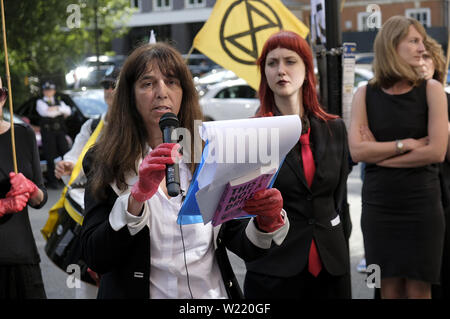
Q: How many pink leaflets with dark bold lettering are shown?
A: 1